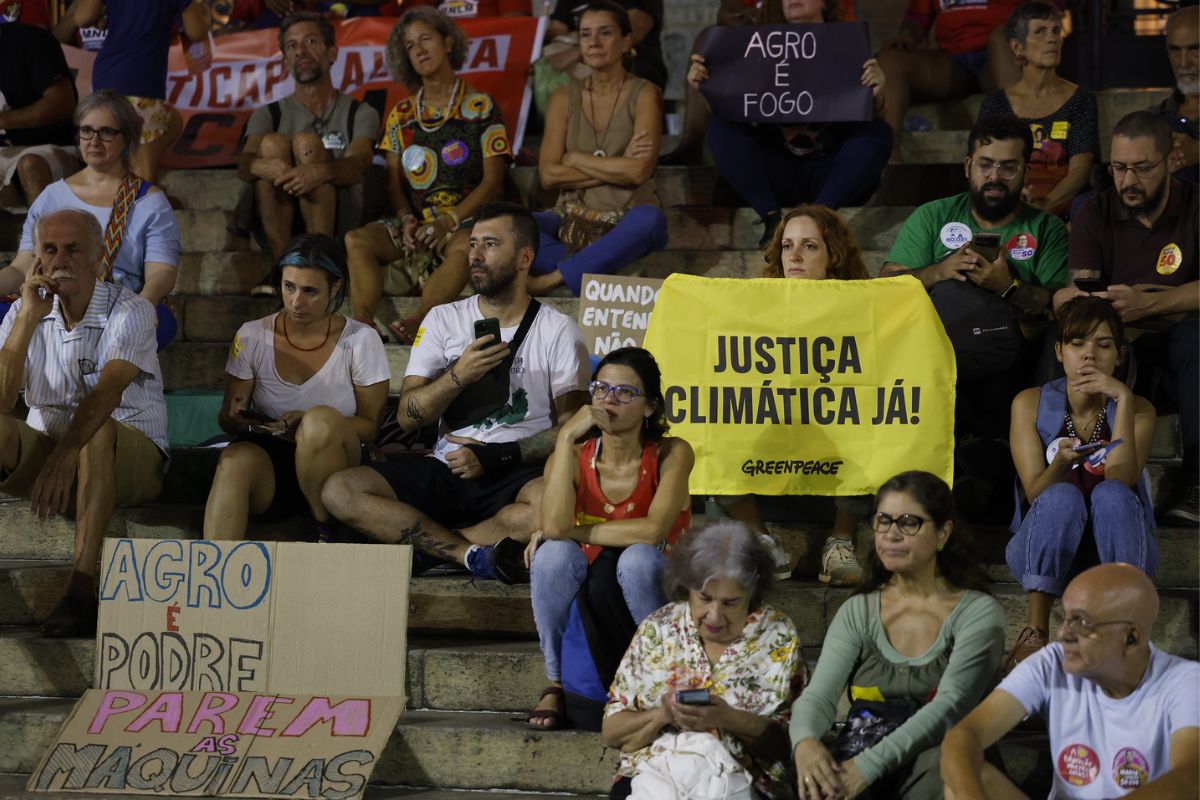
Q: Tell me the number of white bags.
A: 1